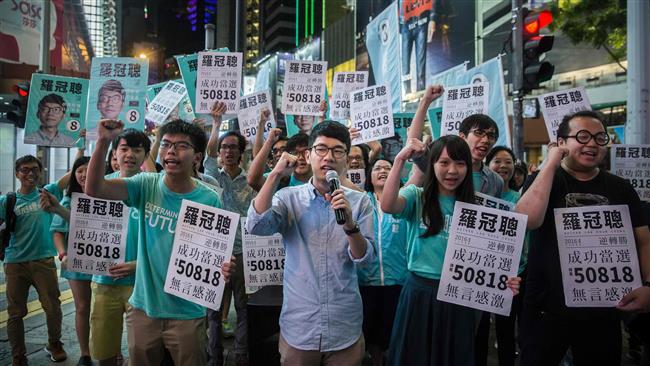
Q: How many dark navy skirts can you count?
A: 1